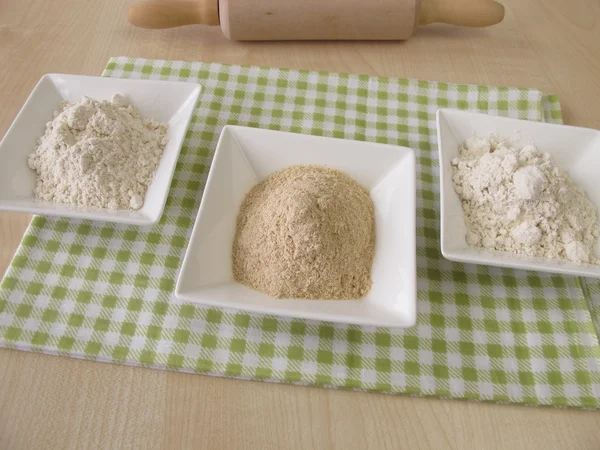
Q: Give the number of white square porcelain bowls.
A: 3